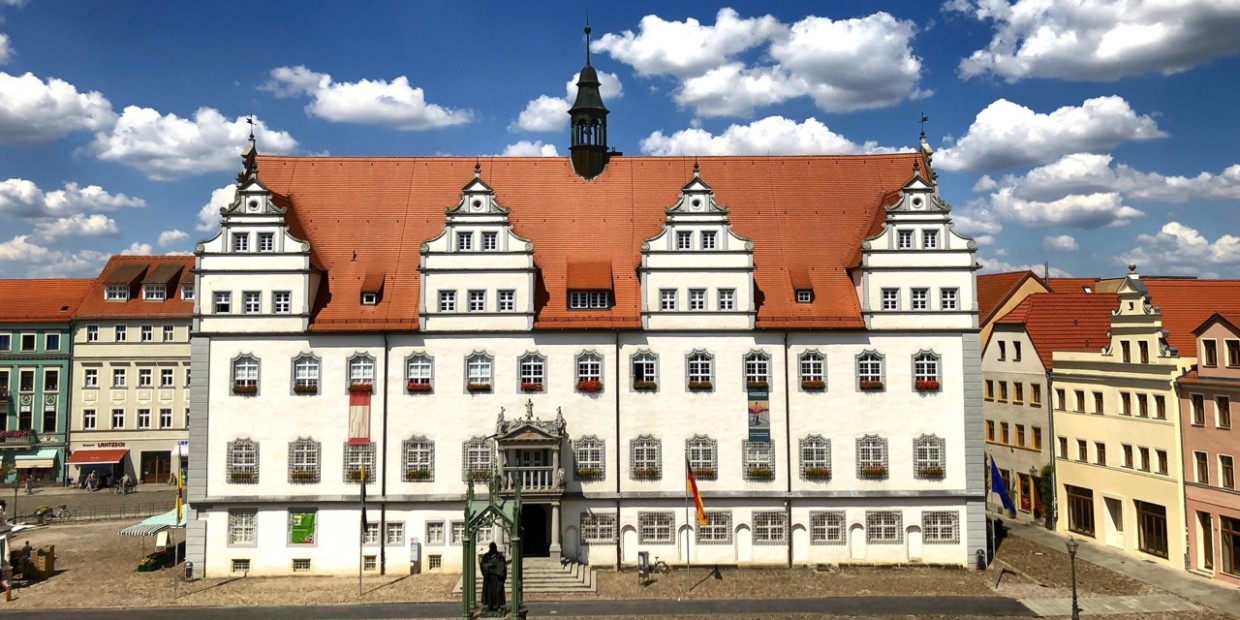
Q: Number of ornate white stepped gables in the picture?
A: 4